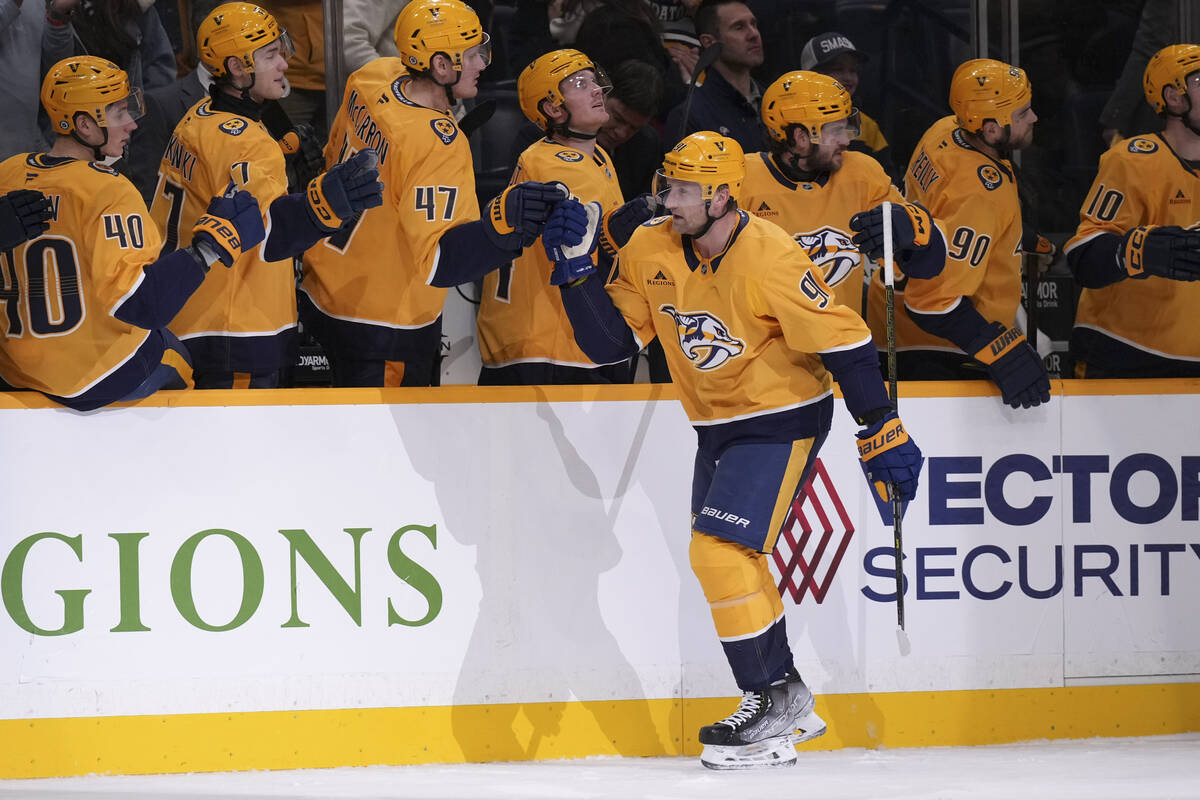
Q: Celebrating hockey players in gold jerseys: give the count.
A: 8